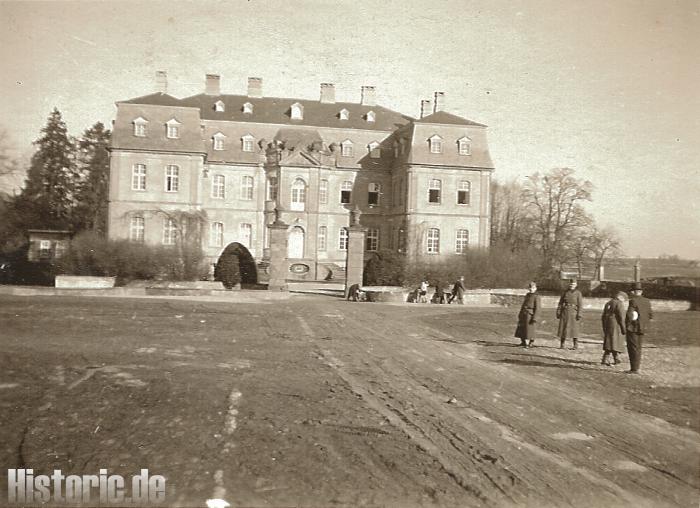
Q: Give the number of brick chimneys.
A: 7